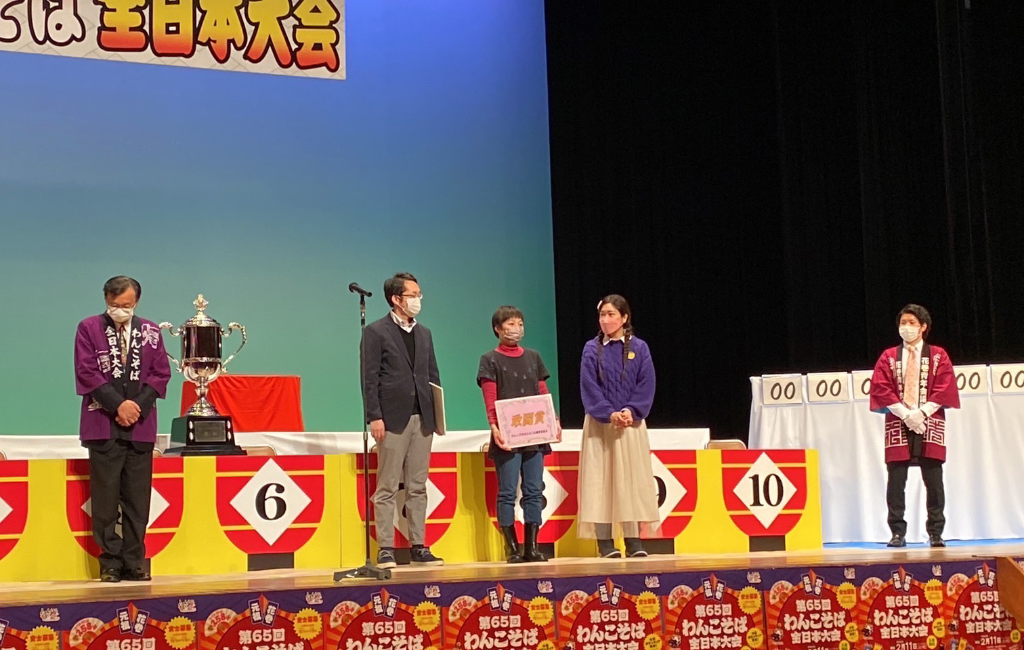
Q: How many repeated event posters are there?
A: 10